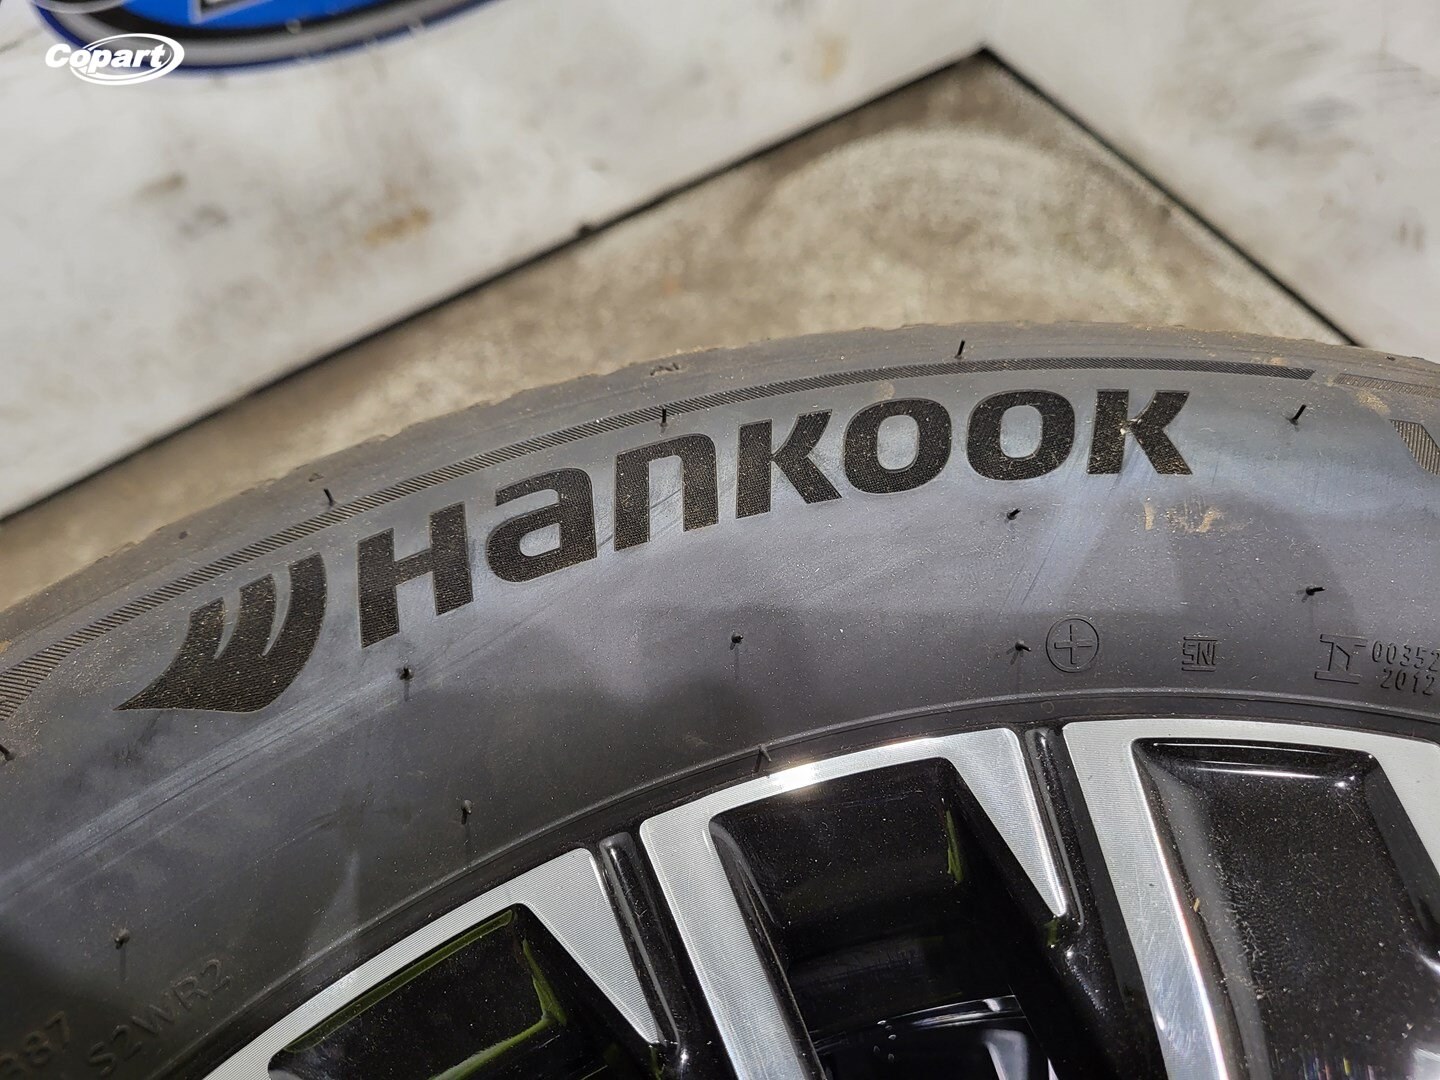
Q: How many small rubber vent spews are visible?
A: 13